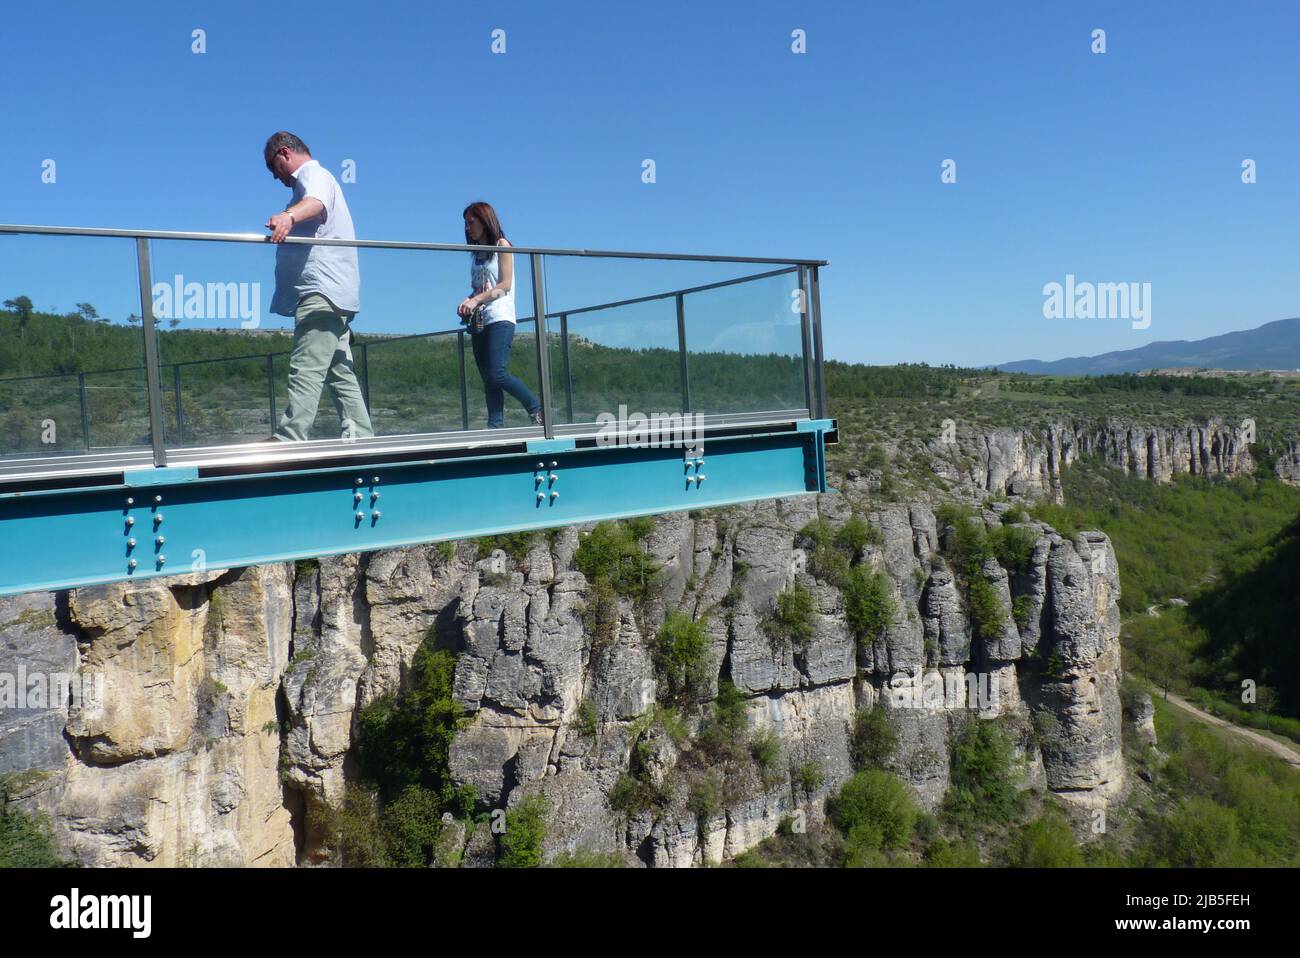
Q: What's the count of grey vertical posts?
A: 11